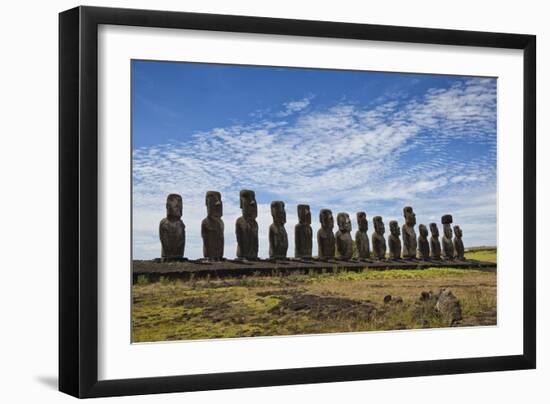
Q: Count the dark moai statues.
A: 15